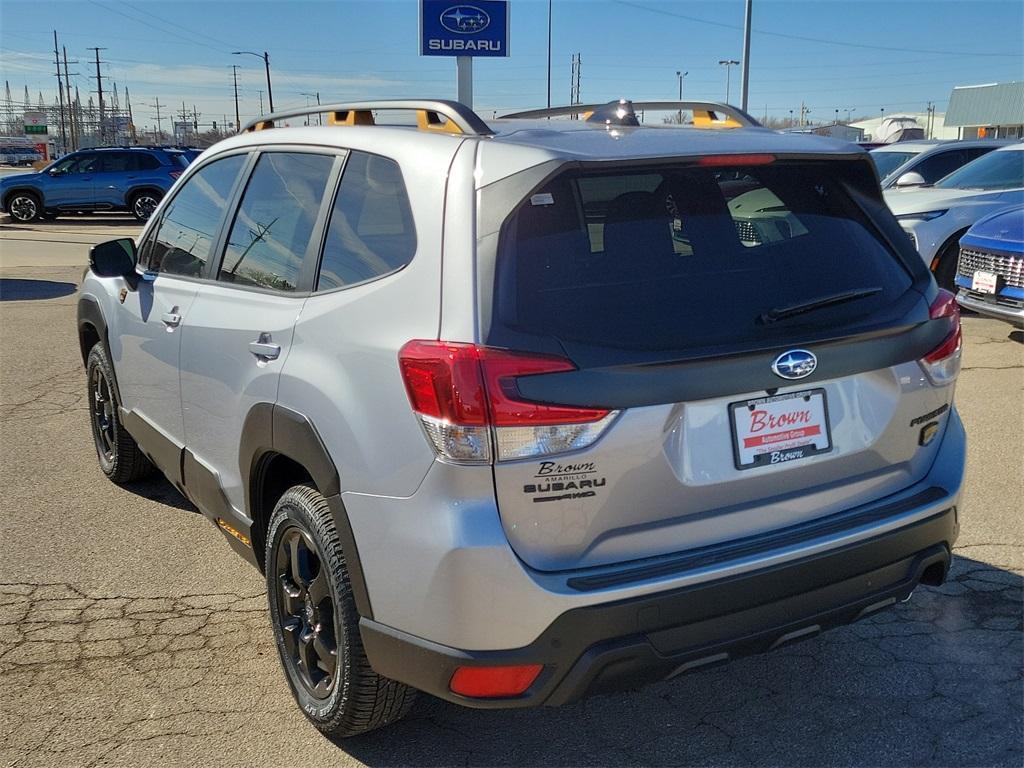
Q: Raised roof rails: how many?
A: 2